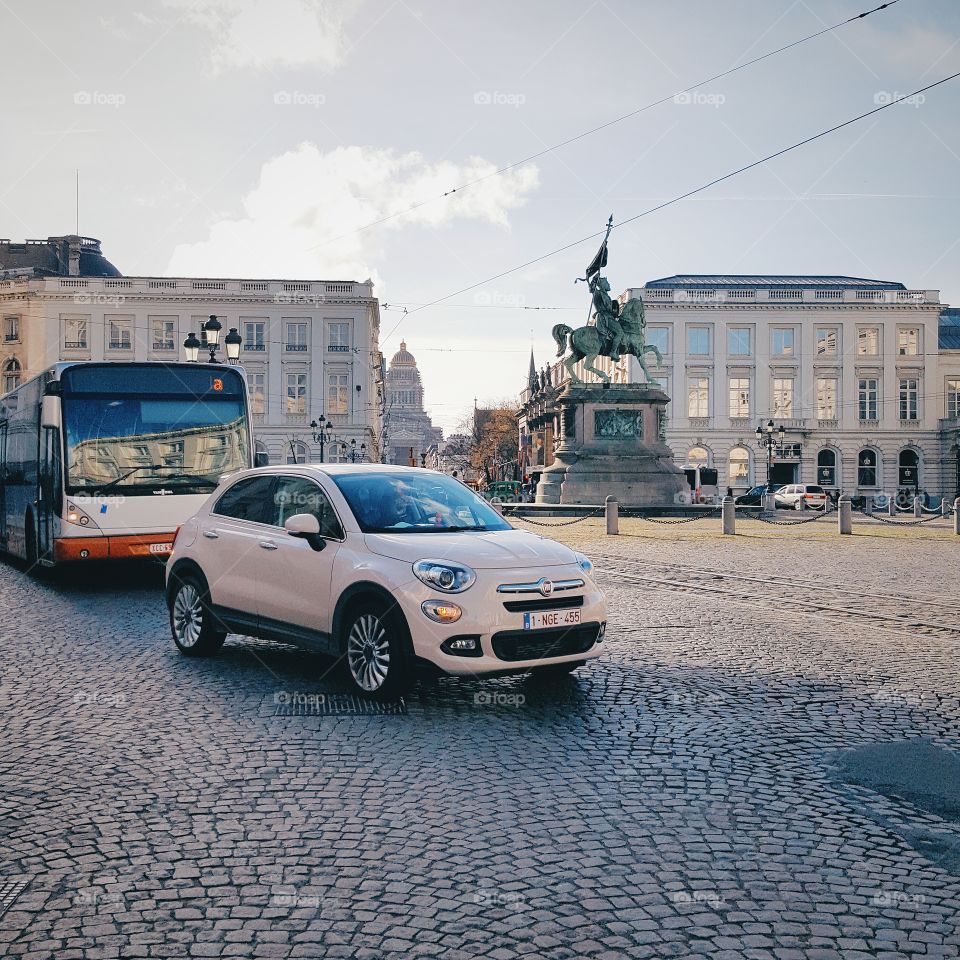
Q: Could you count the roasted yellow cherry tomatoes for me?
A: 0